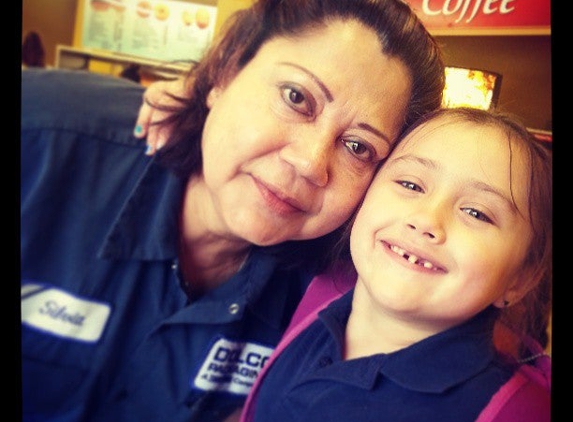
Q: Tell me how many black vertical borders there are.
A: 2